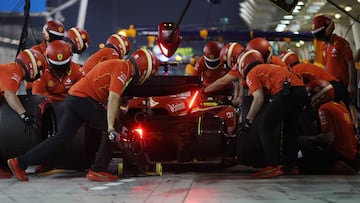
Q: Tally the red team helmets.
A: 13